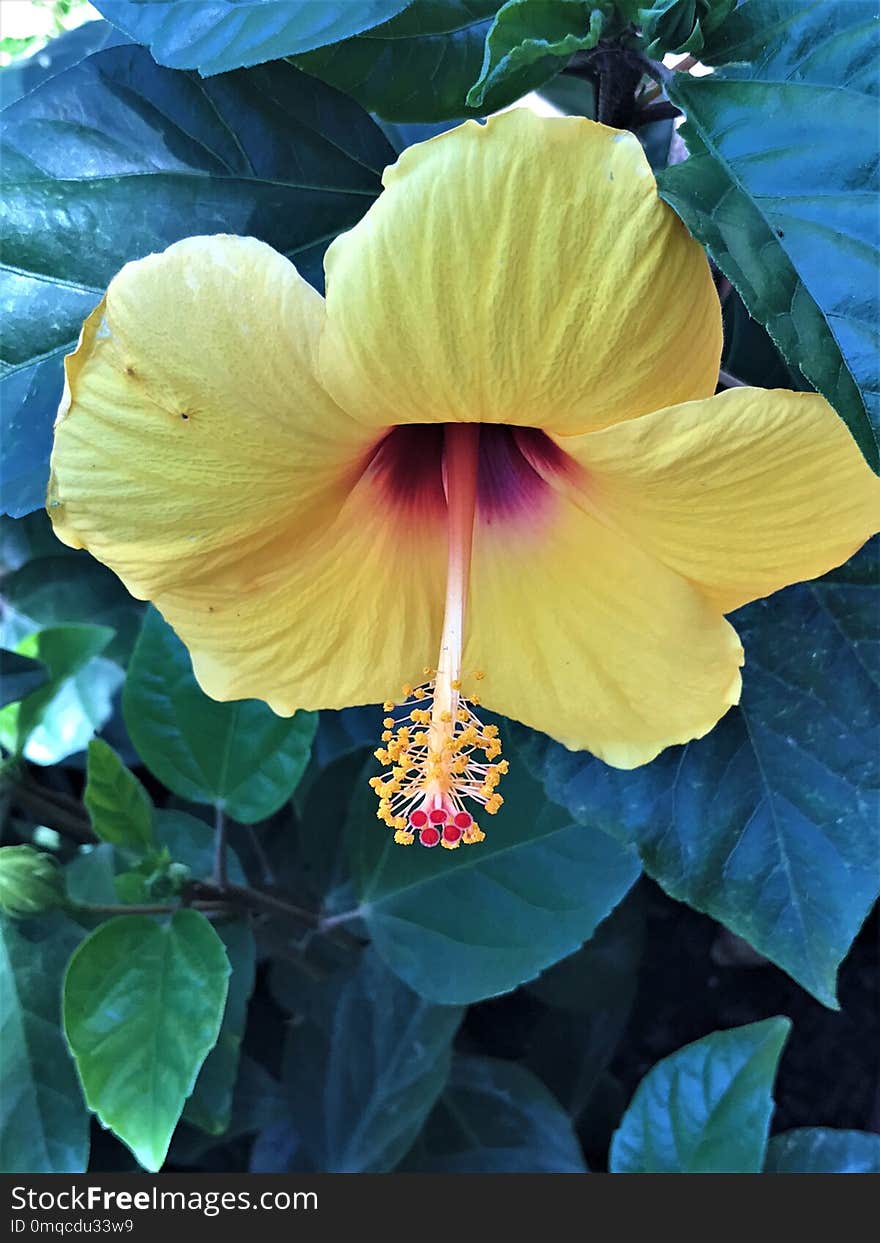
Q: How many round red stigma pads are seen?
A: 5